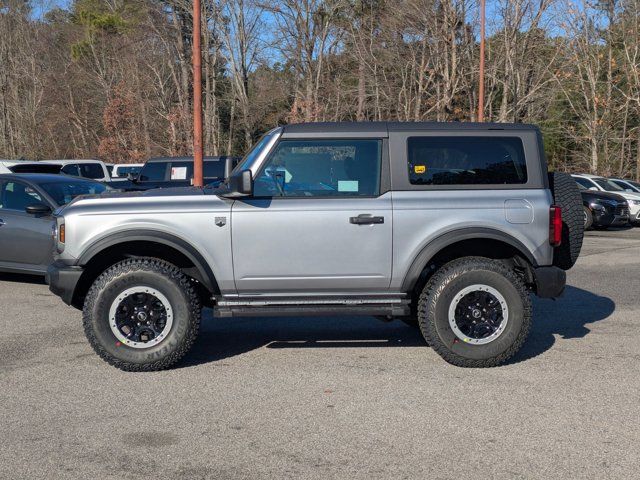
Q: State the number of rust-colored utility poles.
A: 2